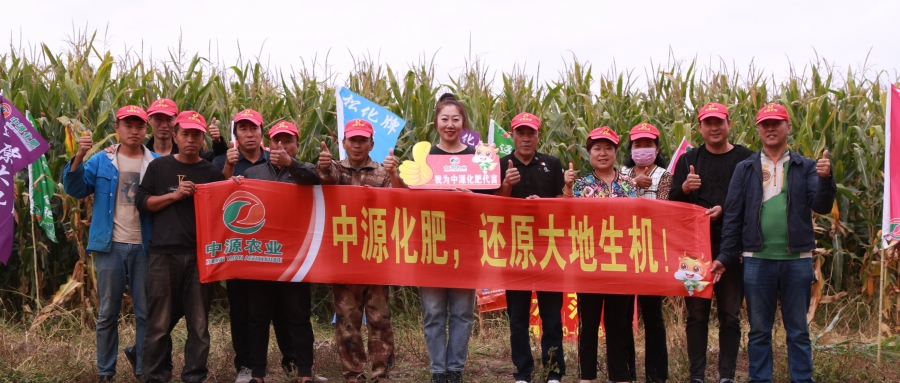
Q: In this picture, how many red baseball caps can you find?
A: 11